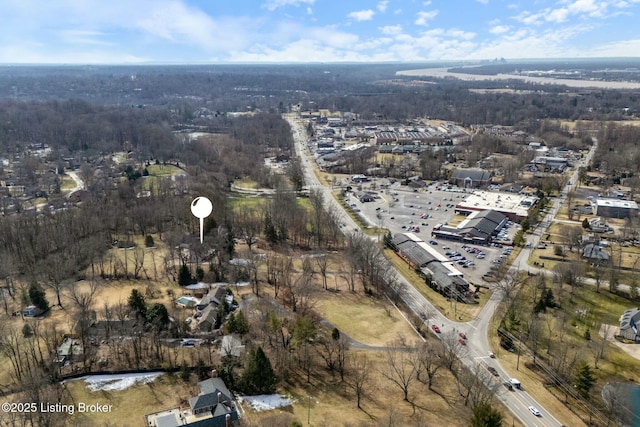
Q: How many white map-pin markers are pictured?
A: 1